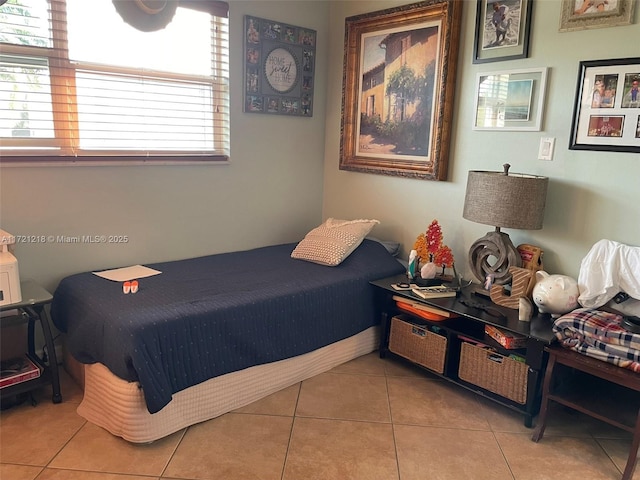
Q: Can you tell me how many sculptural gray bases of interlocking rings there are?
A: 1